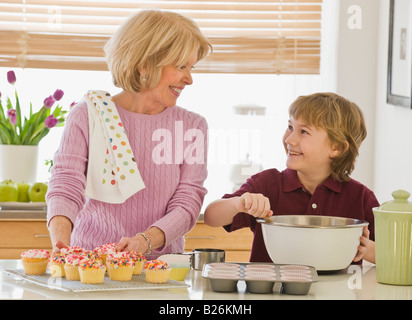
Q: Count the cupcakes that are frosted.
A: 11